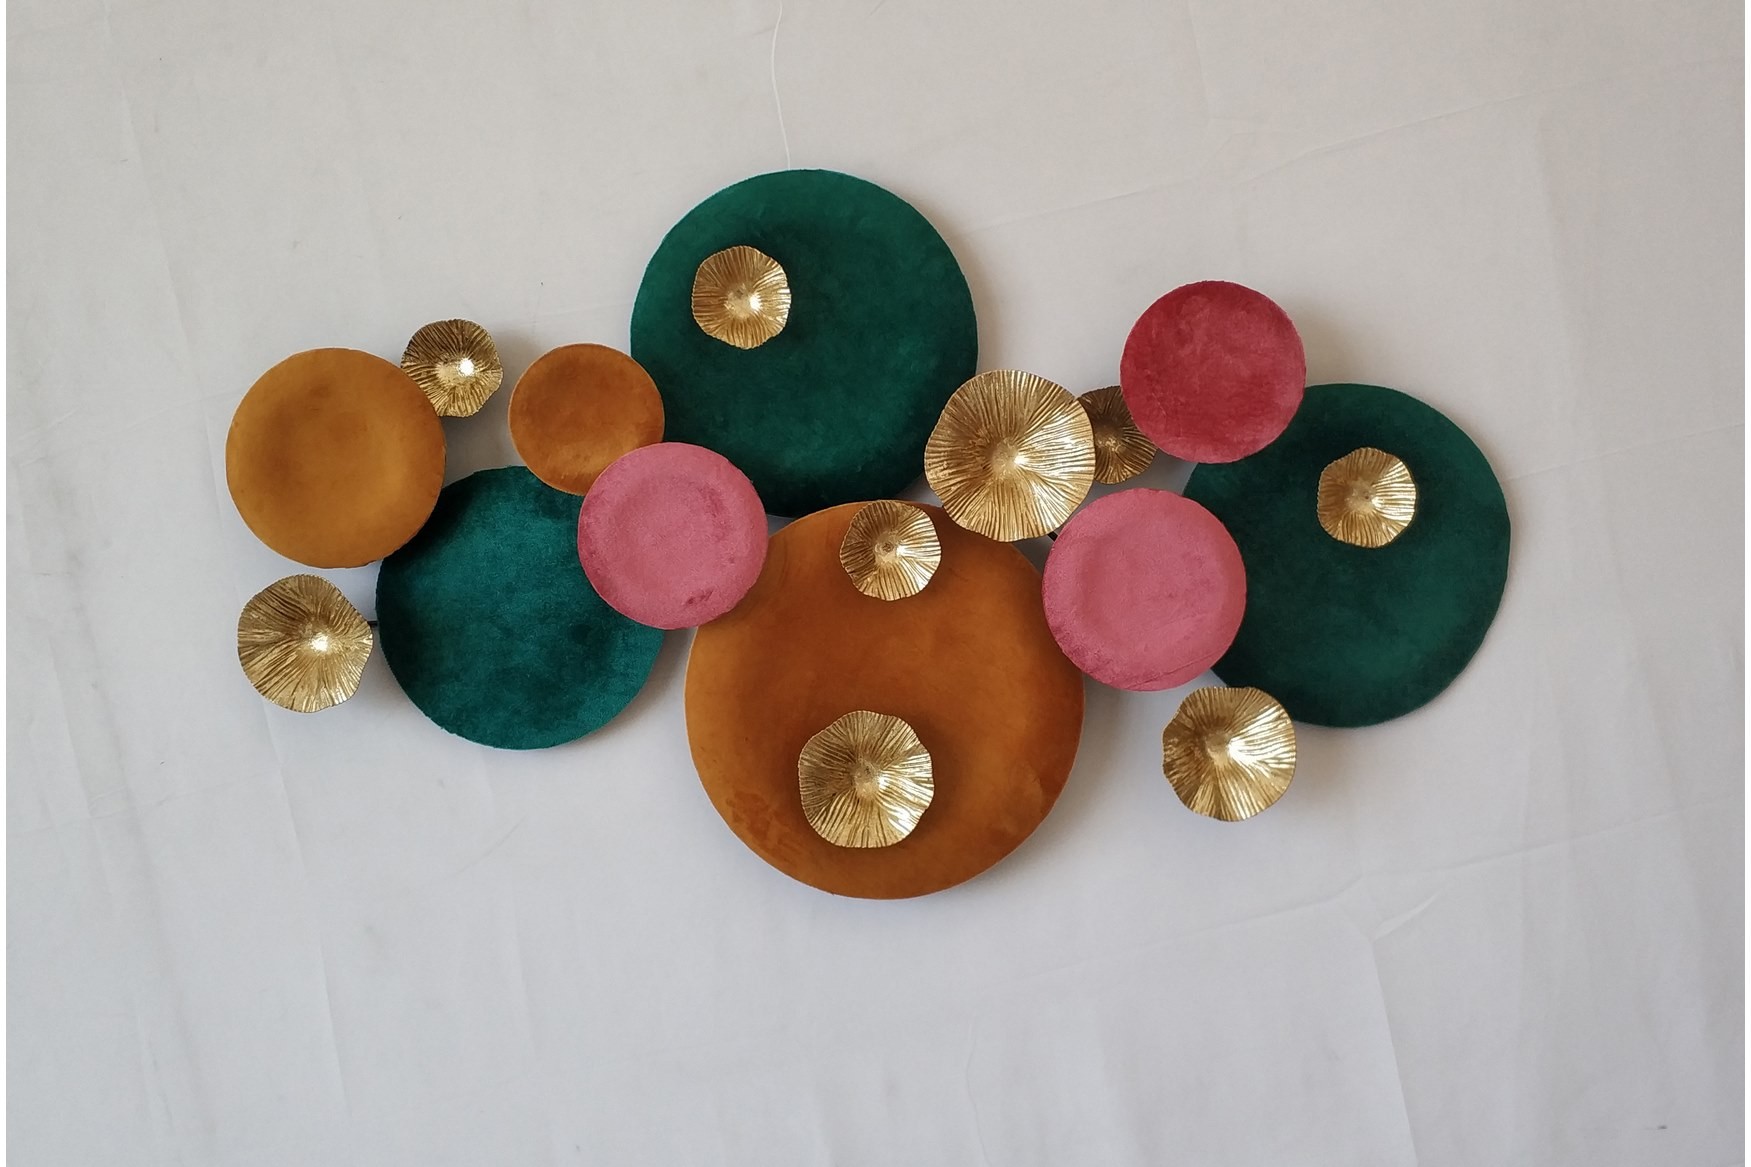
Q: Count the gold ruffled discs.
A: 9